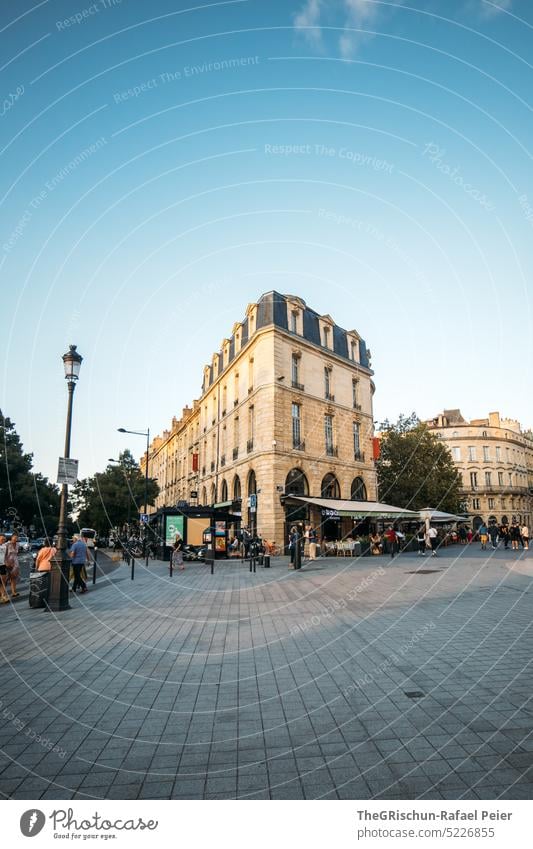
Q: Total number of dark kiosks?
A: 1